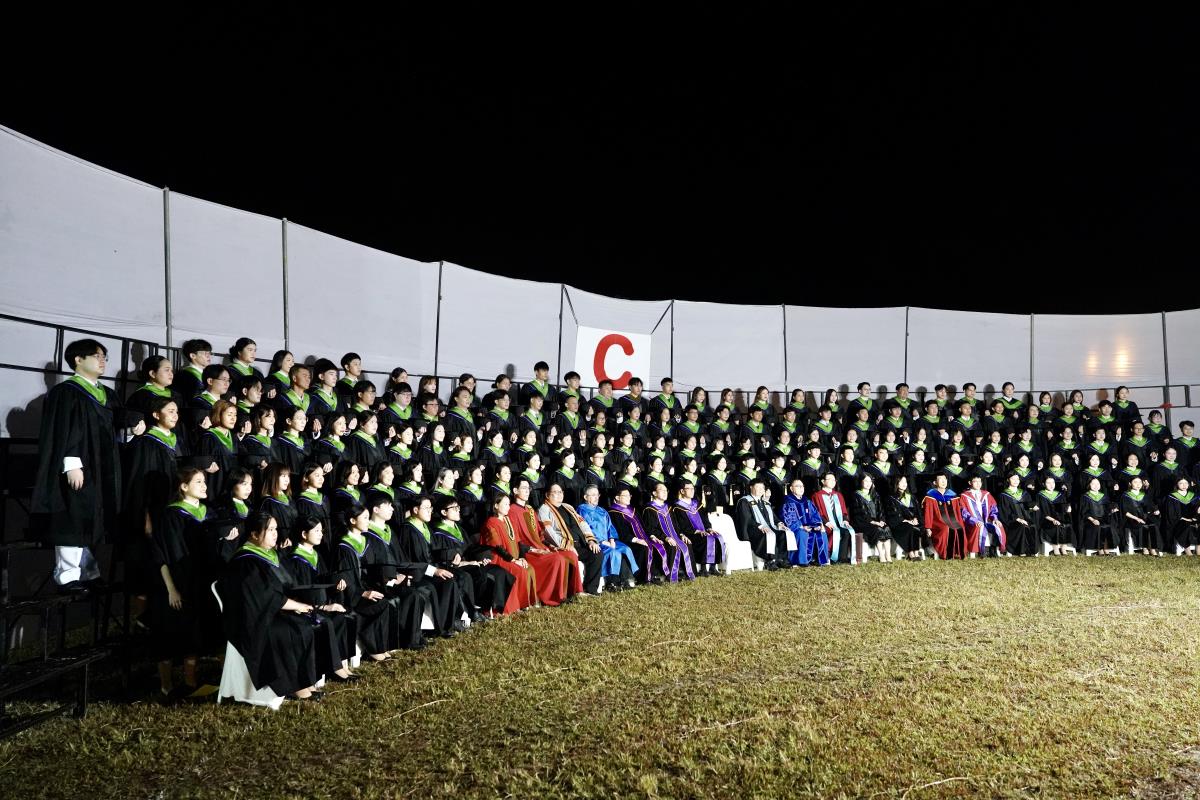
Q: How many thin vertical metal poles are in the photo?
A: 9